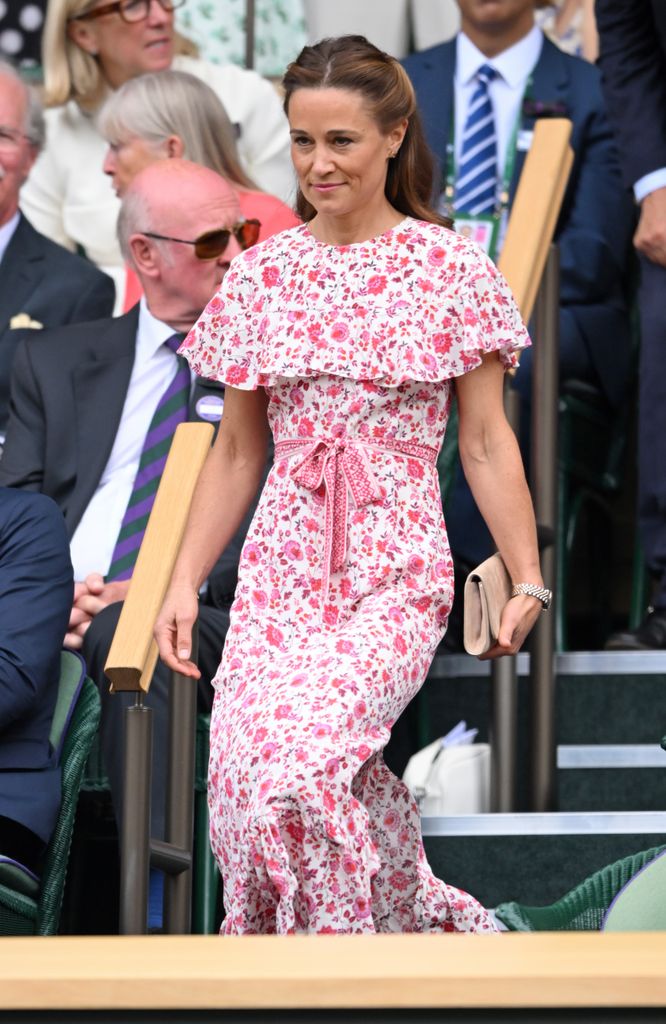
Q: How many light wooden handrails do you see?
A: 2